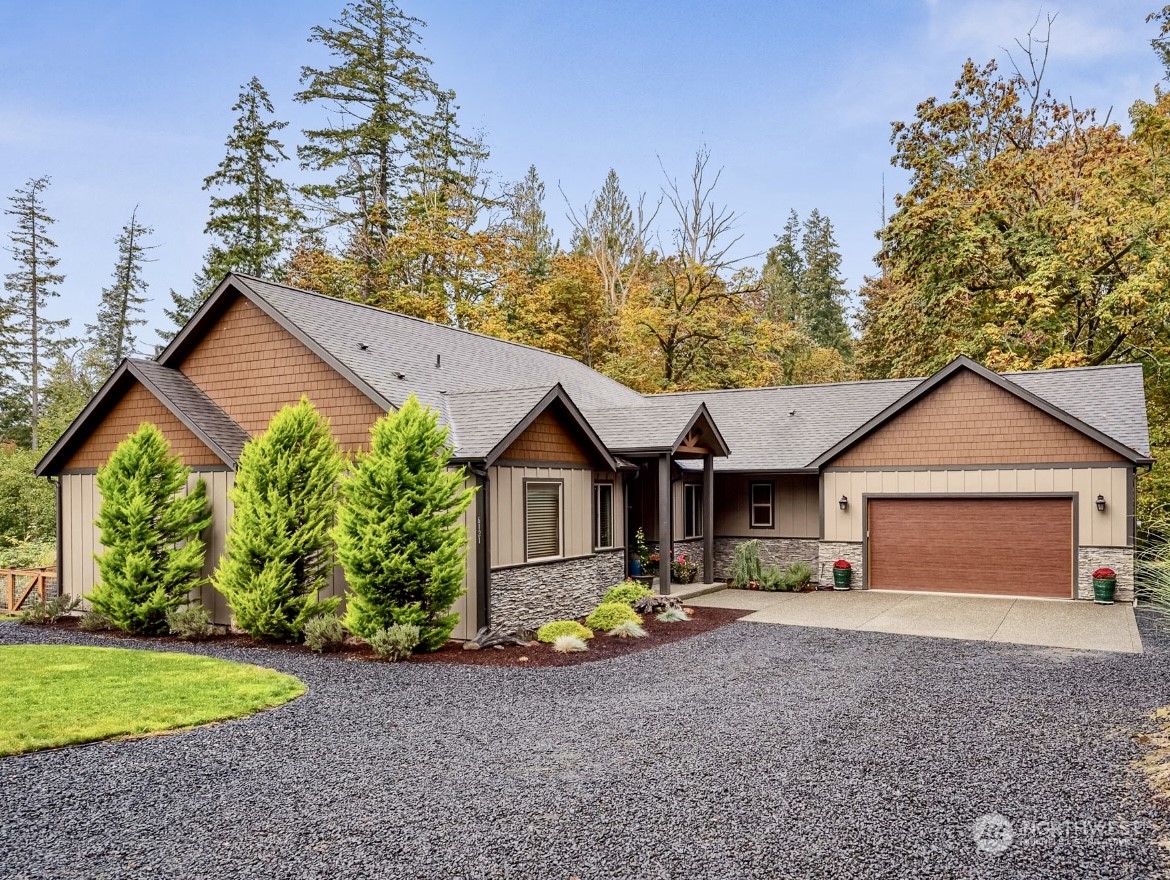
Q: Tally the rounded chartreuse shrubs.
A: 3